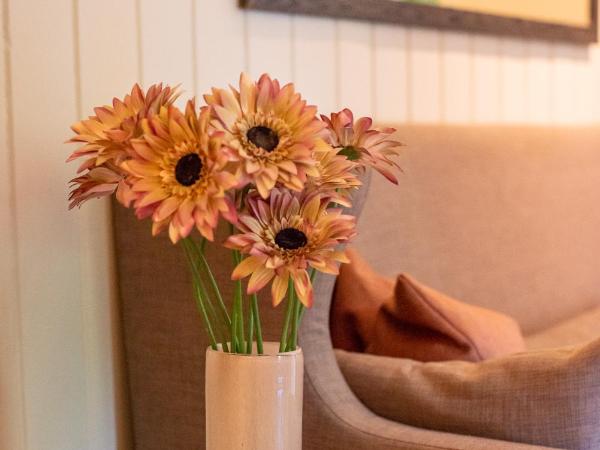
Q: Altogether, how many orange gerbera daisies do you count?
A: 7